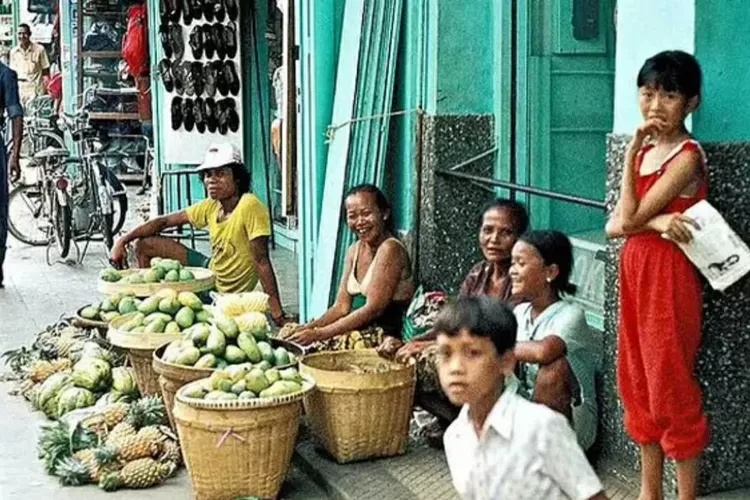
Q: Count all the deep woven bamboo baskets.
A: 4